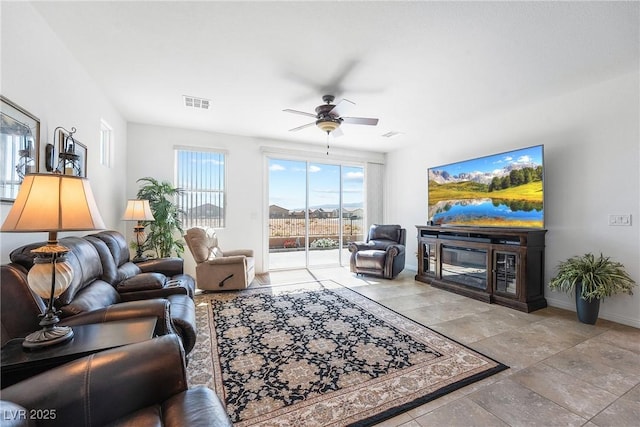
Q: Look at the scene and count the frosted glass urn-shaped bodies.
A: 2